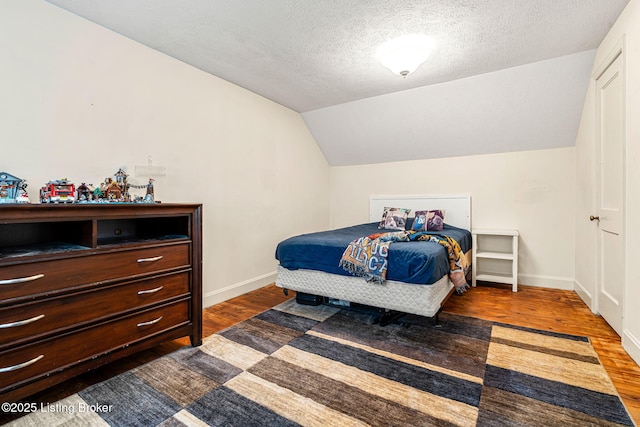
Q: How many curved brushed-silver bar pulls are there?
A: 6